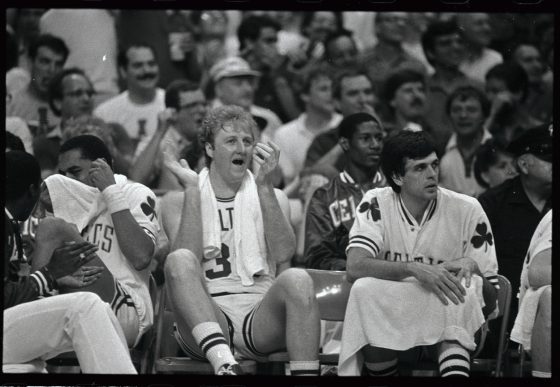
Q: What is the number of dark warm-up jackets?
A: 2